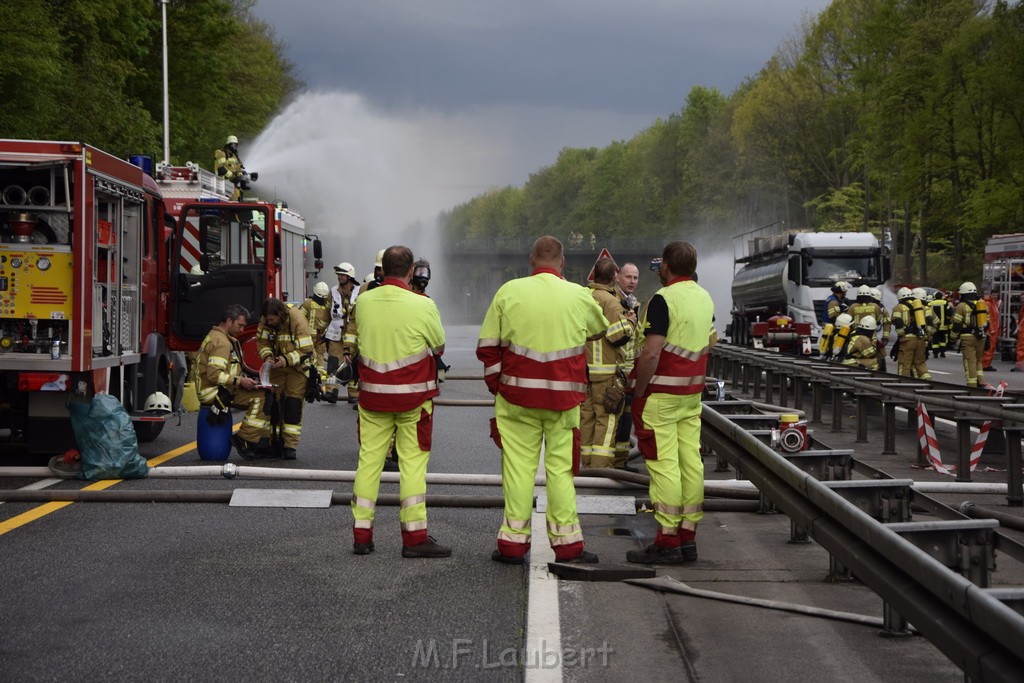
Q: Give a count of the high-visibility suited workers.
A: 3